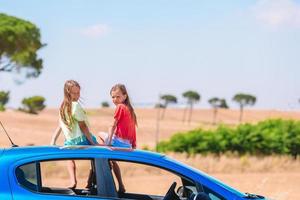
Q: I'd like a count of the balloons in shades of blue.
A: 0